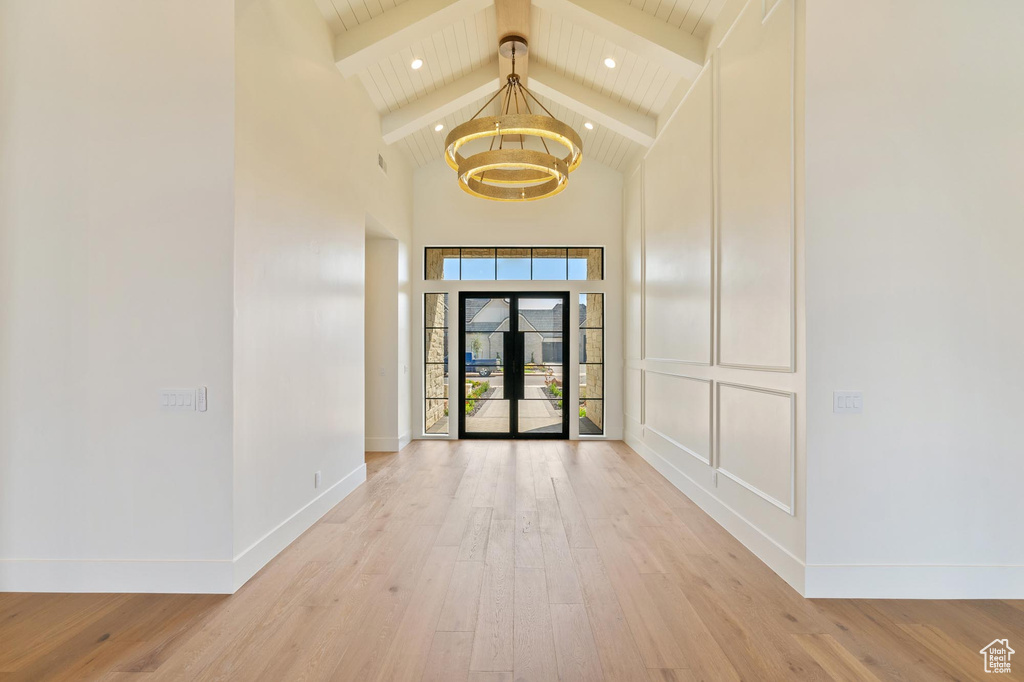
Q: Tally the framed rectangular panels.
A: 6